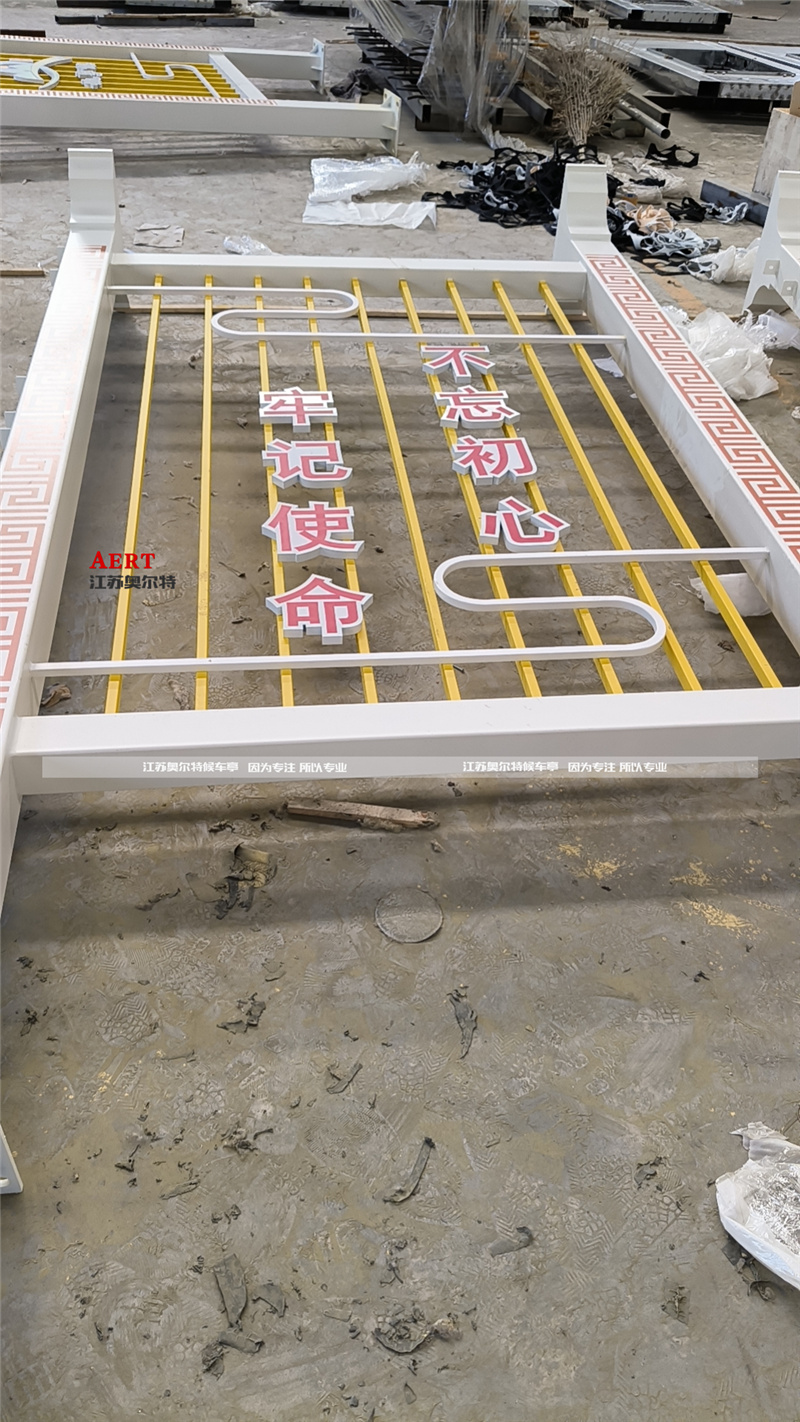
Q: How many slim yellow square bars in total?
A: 9